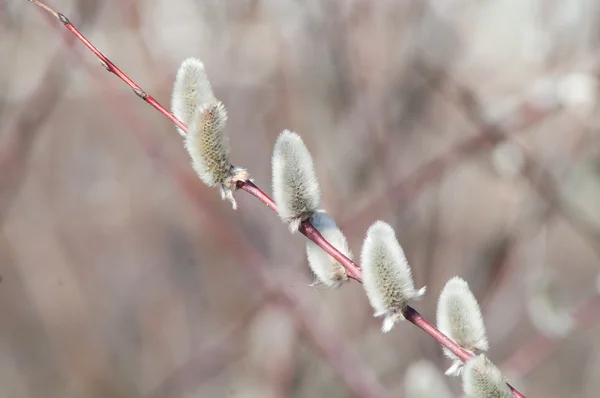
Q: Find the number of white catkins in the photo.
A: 7